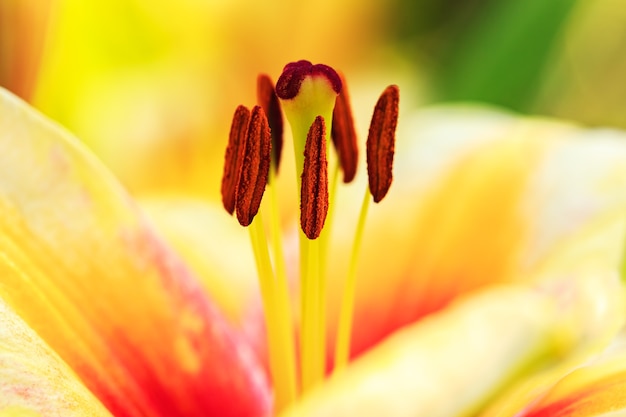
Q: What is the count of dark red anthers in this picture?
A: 6